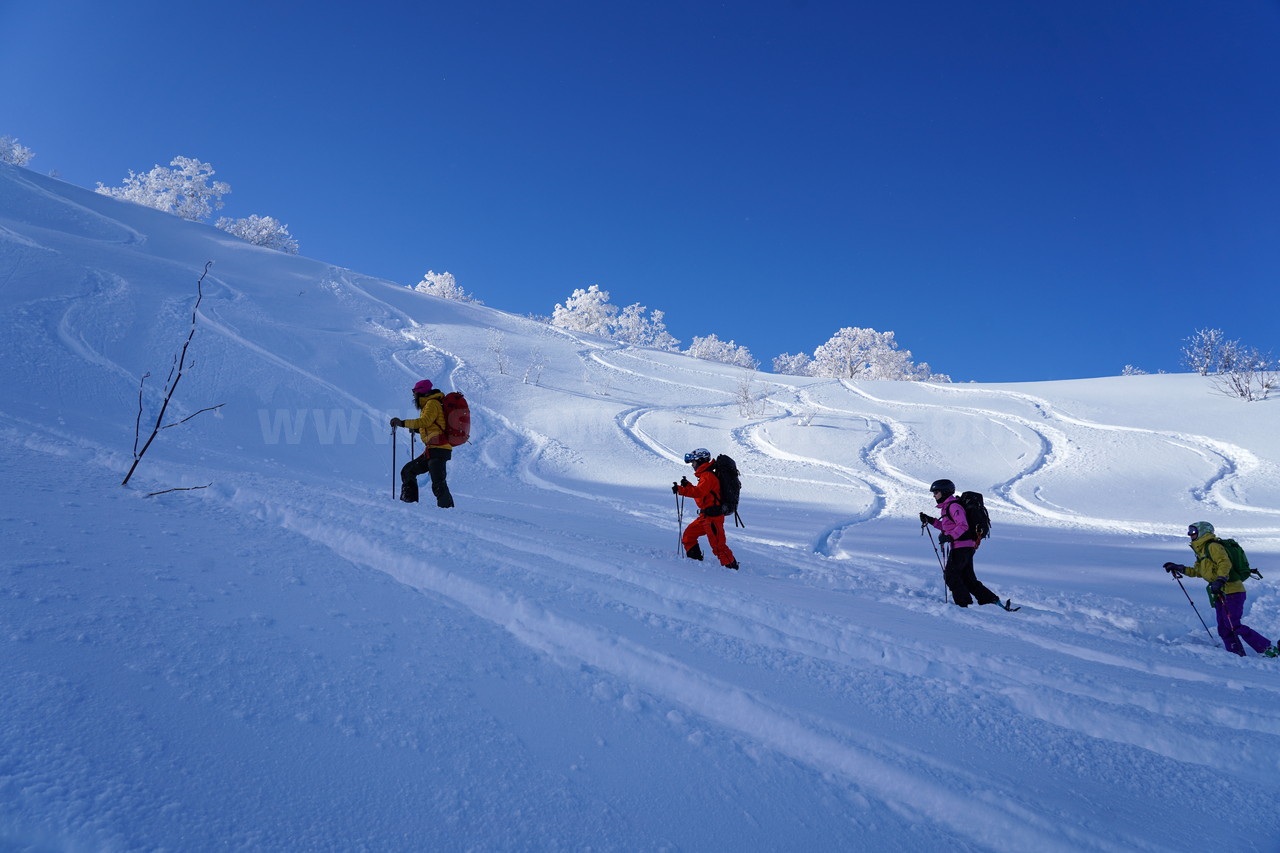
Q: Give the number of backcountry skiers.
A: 4